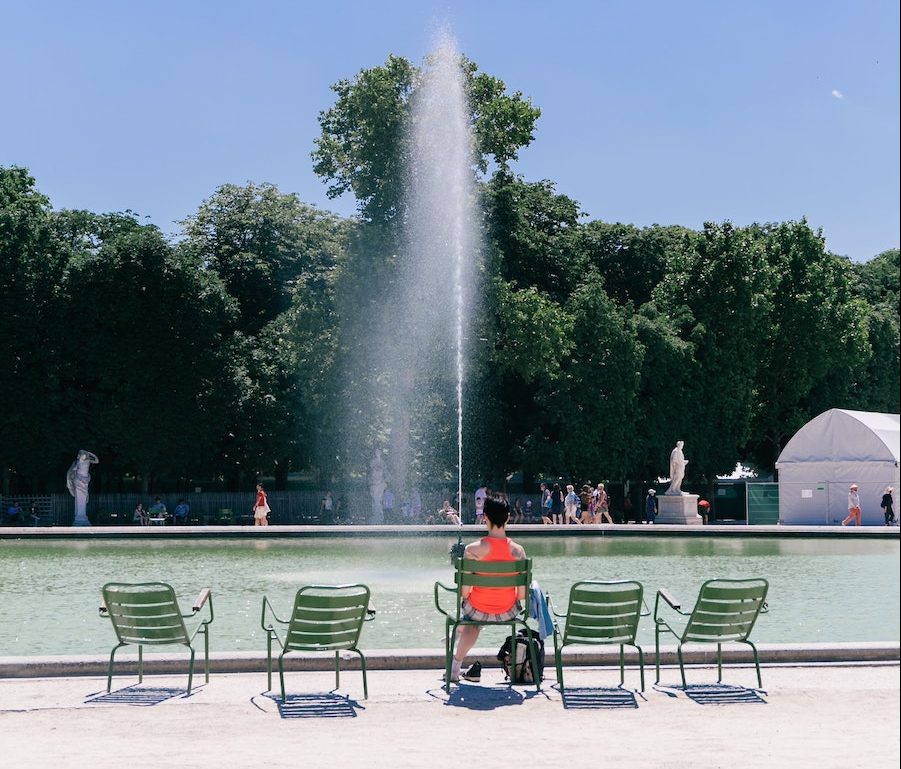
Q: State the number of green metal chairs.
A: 5